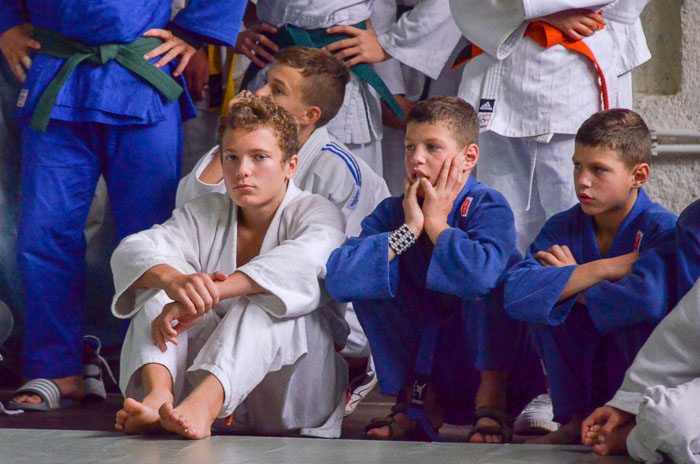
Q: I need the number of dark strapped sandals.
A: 2